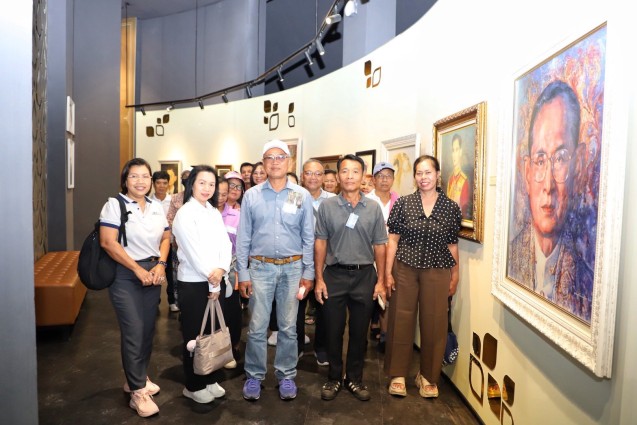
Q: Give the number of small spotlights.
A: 10